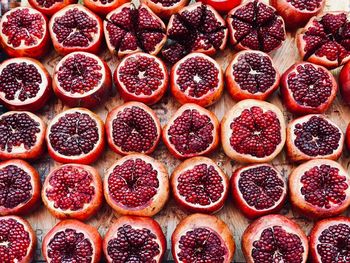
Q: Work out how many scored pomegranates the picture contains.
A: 4